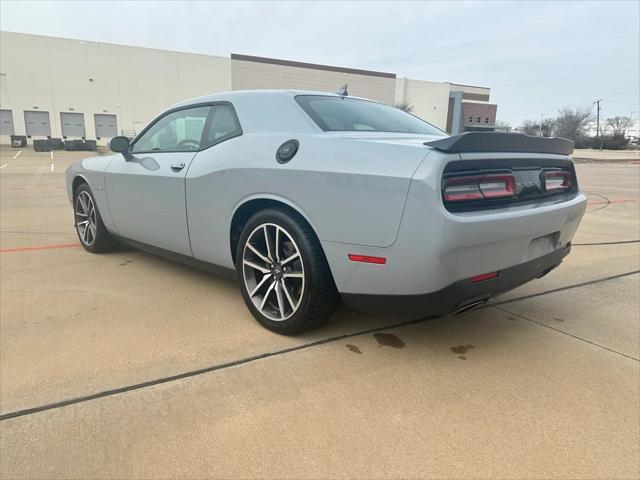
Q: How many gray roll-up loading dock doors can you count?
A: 4